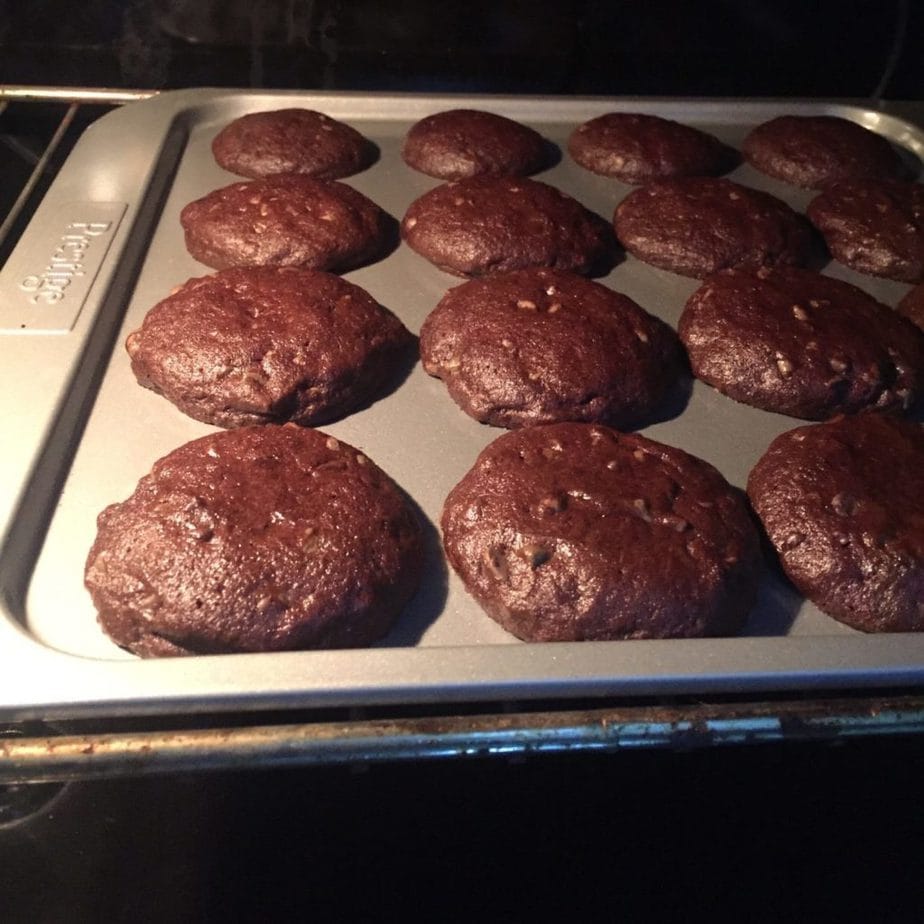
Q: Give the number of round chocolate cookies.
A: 15